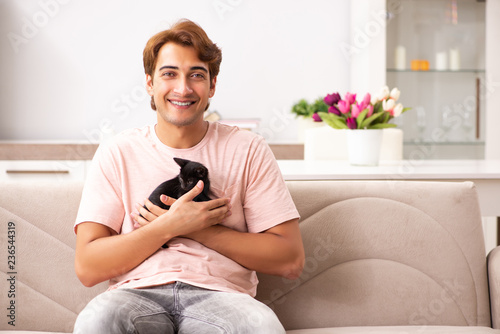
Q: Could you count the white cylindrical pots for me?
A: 1